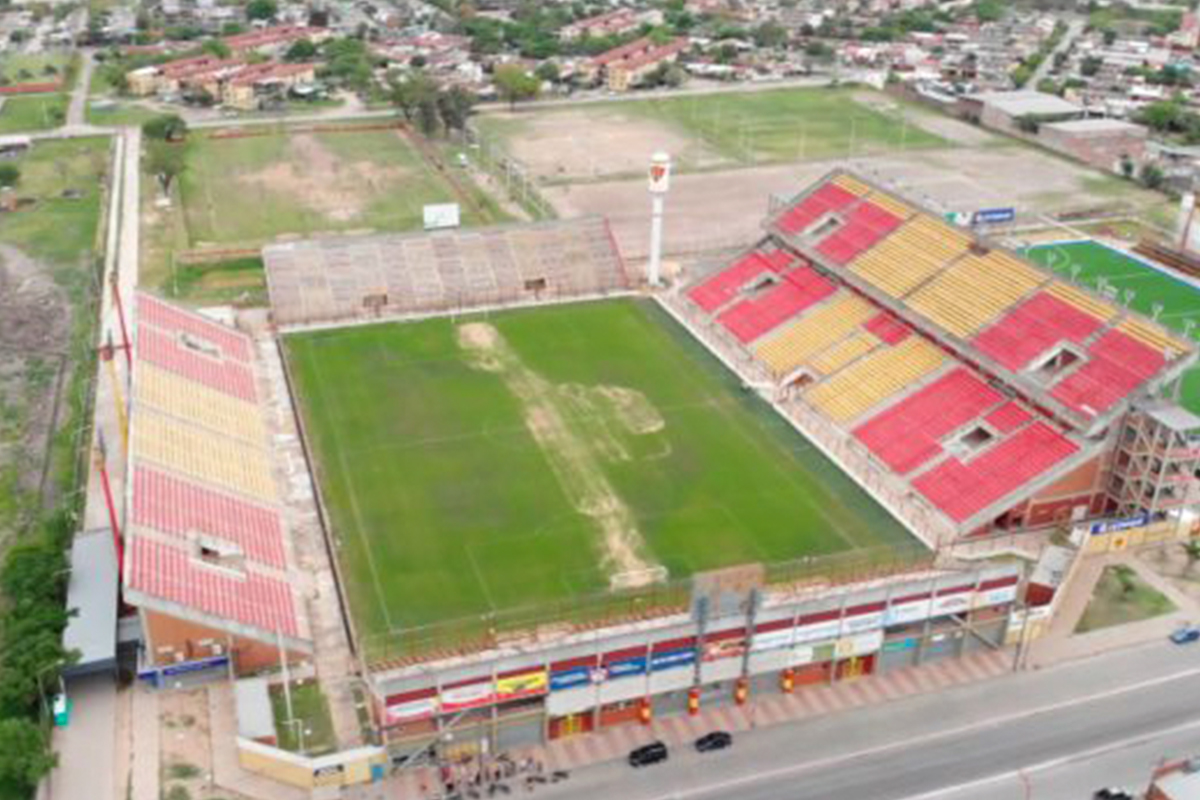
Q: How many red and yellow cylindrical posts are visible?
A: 4